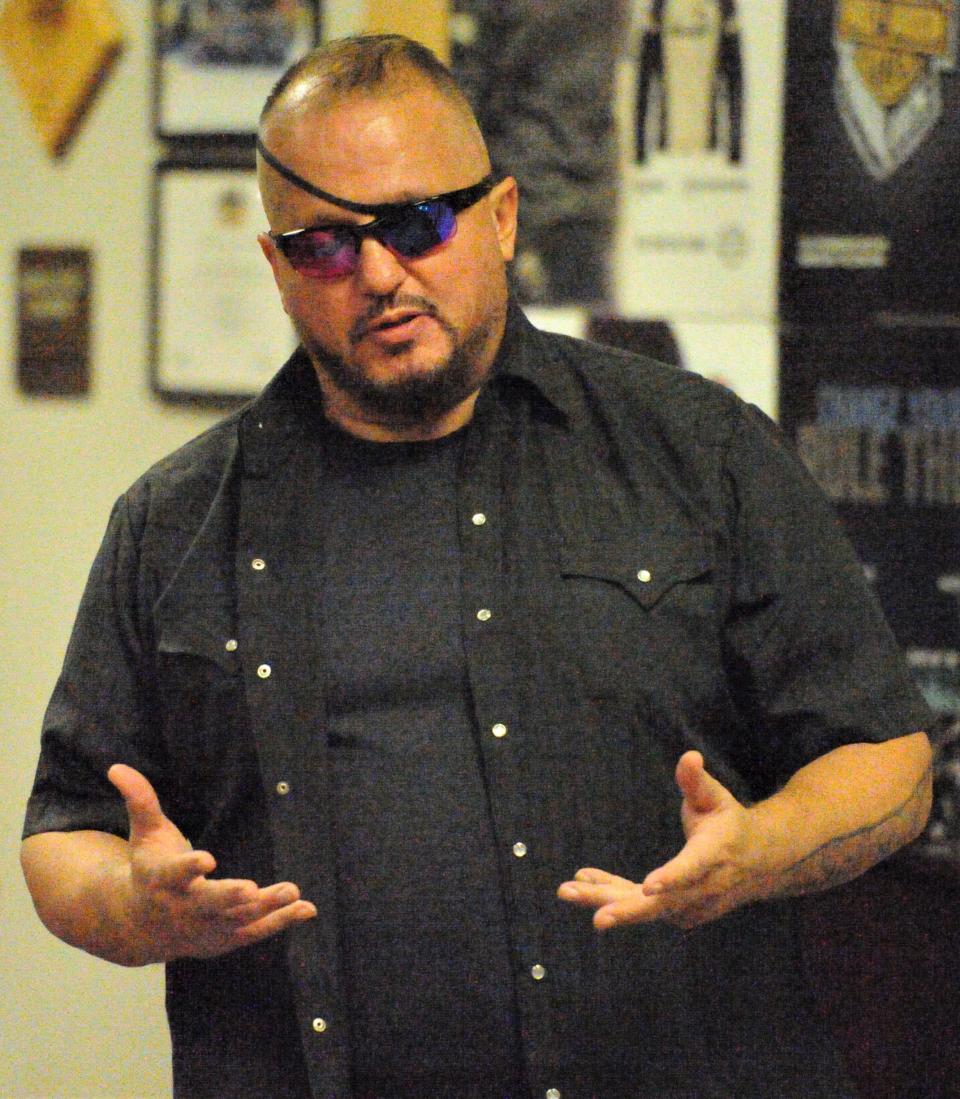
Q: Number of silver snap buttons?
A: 12